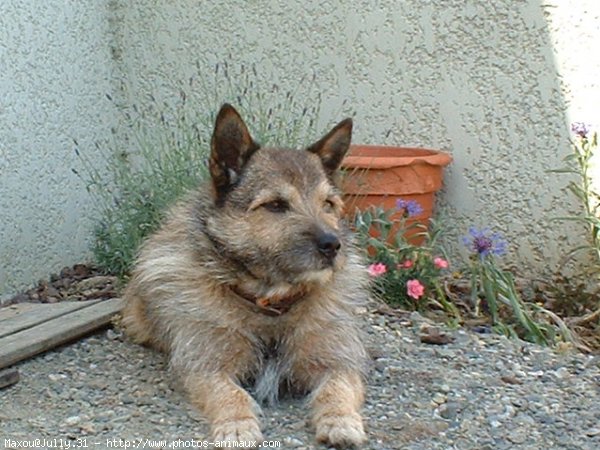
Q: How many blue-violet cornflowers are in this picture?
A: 3